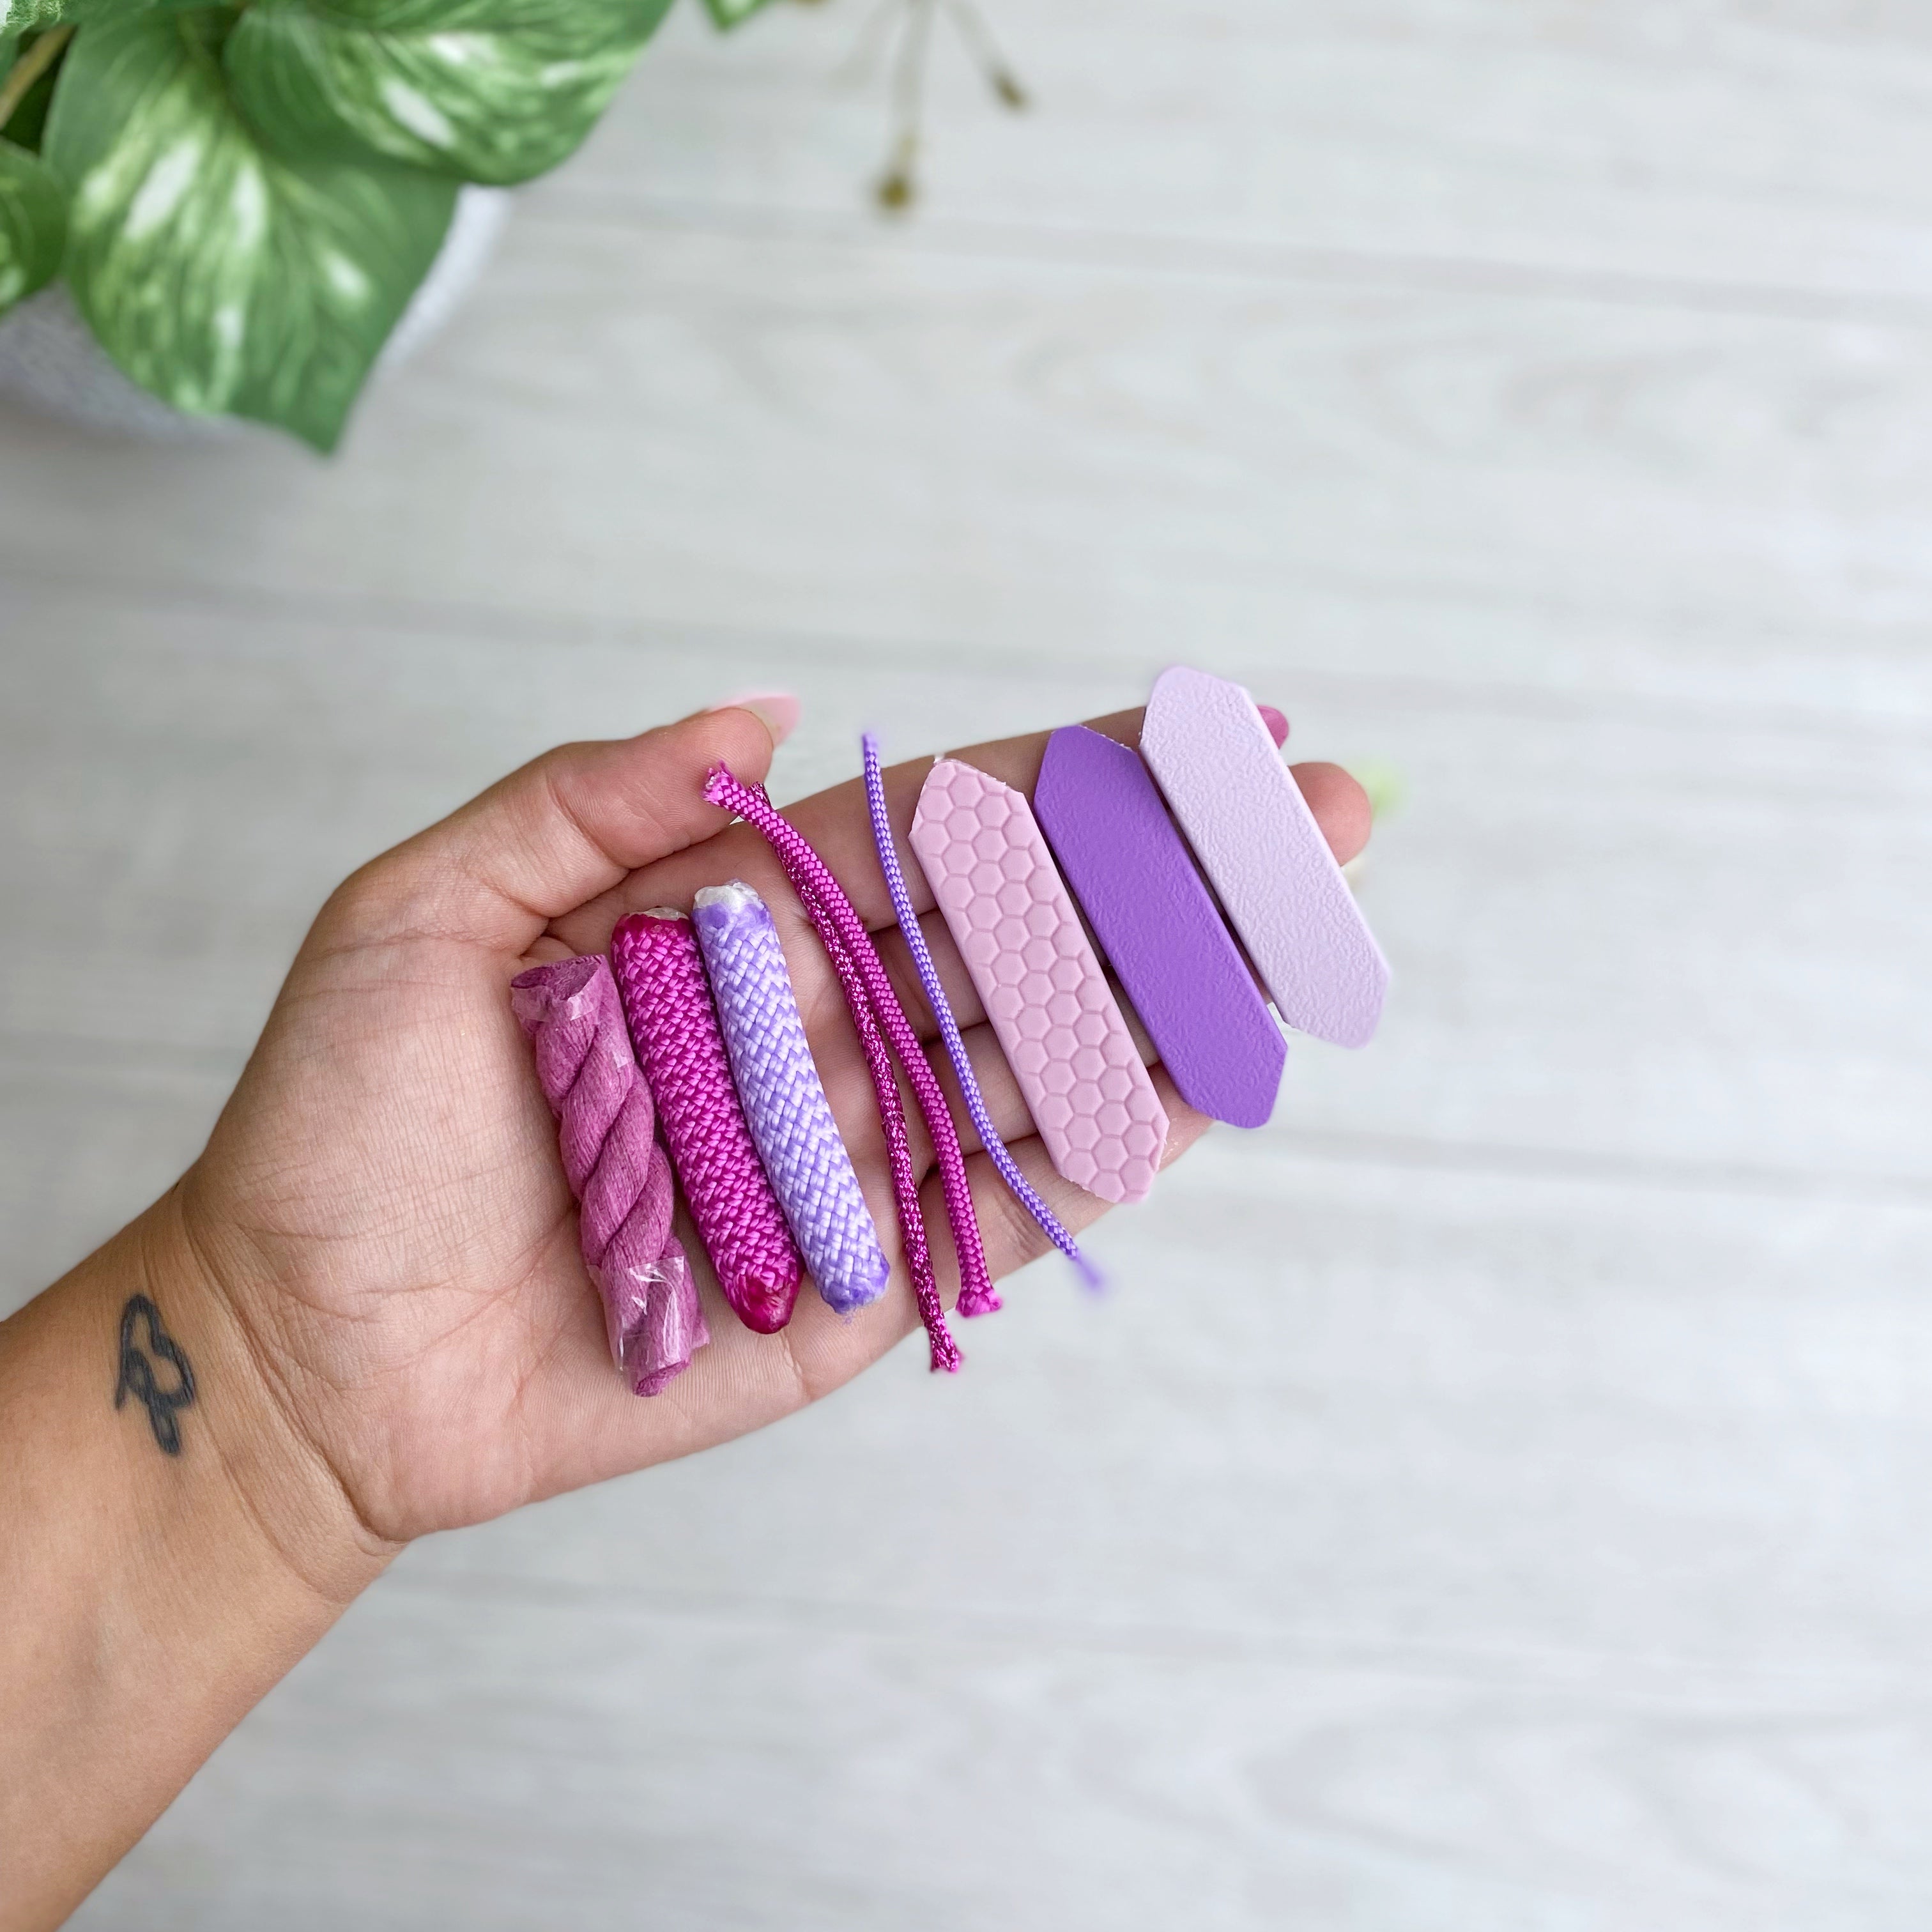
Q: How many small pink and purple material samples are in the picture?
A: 9